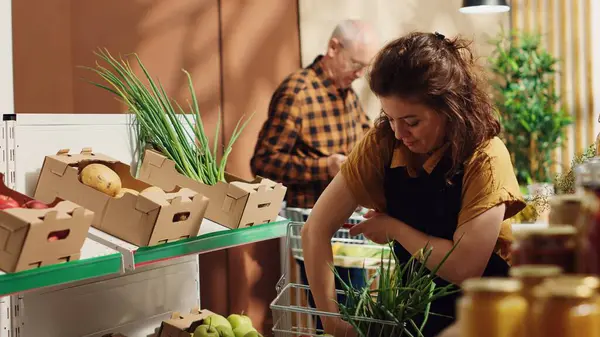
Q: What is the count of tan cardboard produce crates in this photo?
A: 4